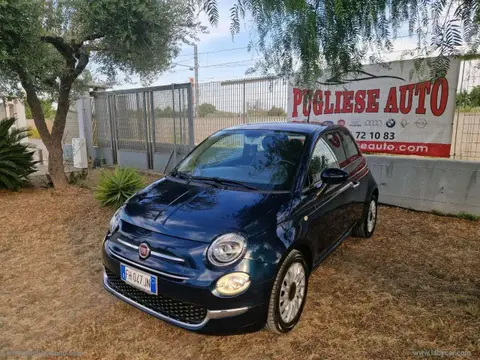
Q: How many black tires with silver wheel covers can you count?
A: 2